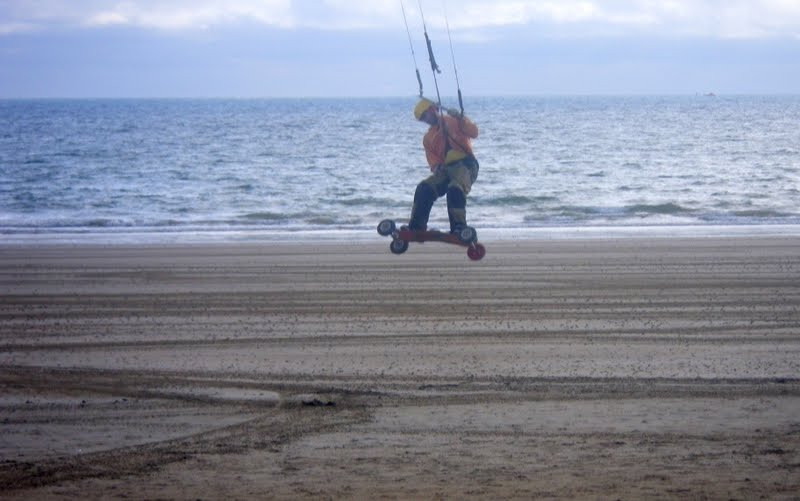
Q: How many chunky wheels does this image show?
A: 4